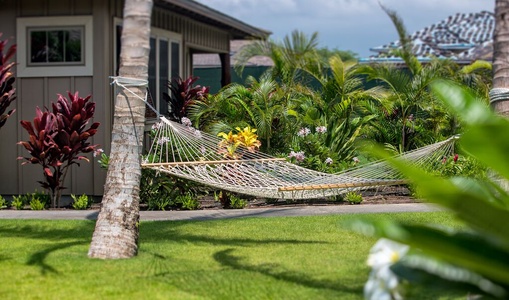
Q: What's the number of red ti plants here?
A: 3